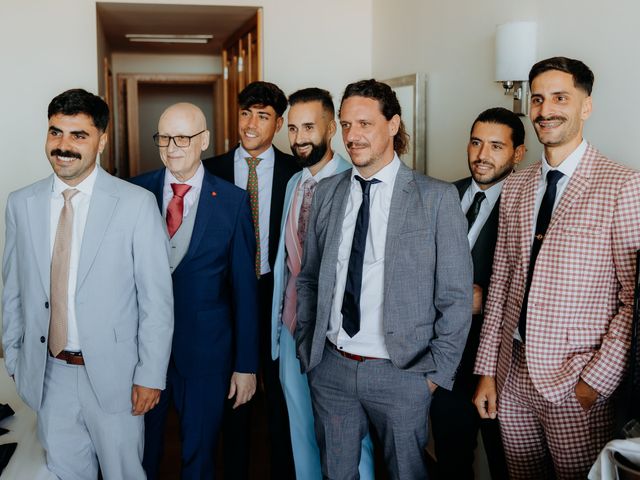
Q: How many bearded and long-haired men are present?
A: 1